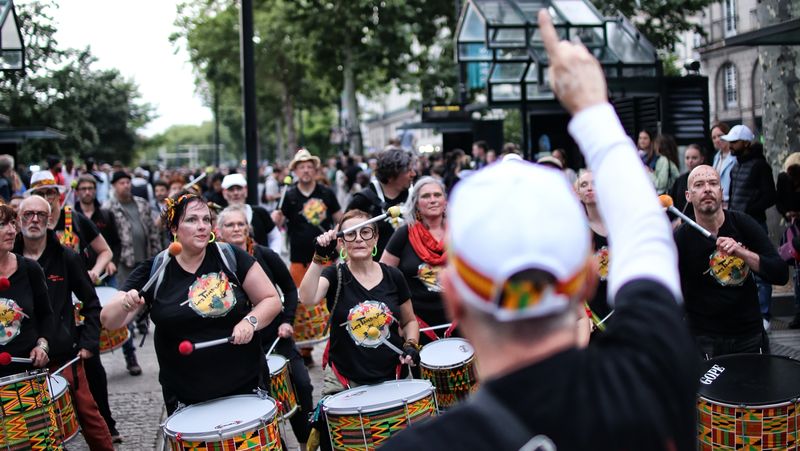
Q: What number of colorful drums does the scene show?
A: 9